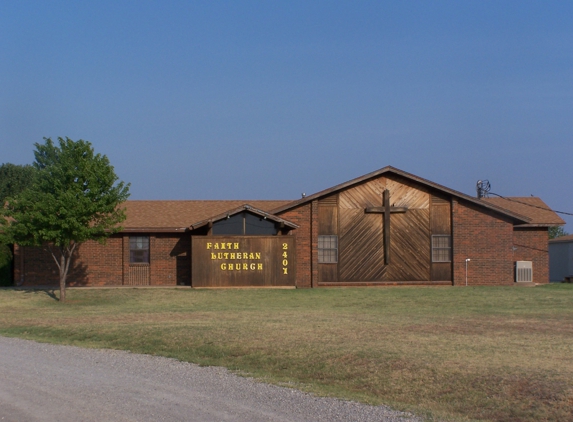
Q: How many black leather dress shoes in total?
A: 0